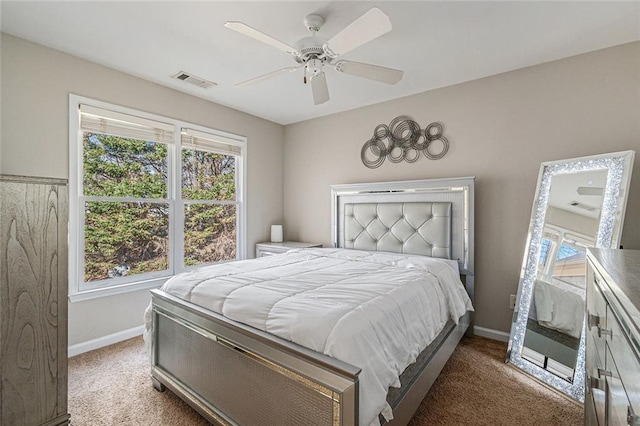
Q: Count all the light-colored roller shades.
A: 2